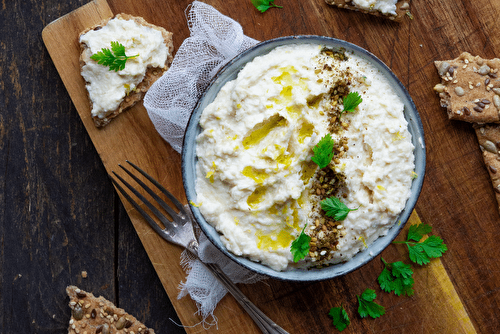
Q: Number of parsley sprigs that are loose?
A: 5